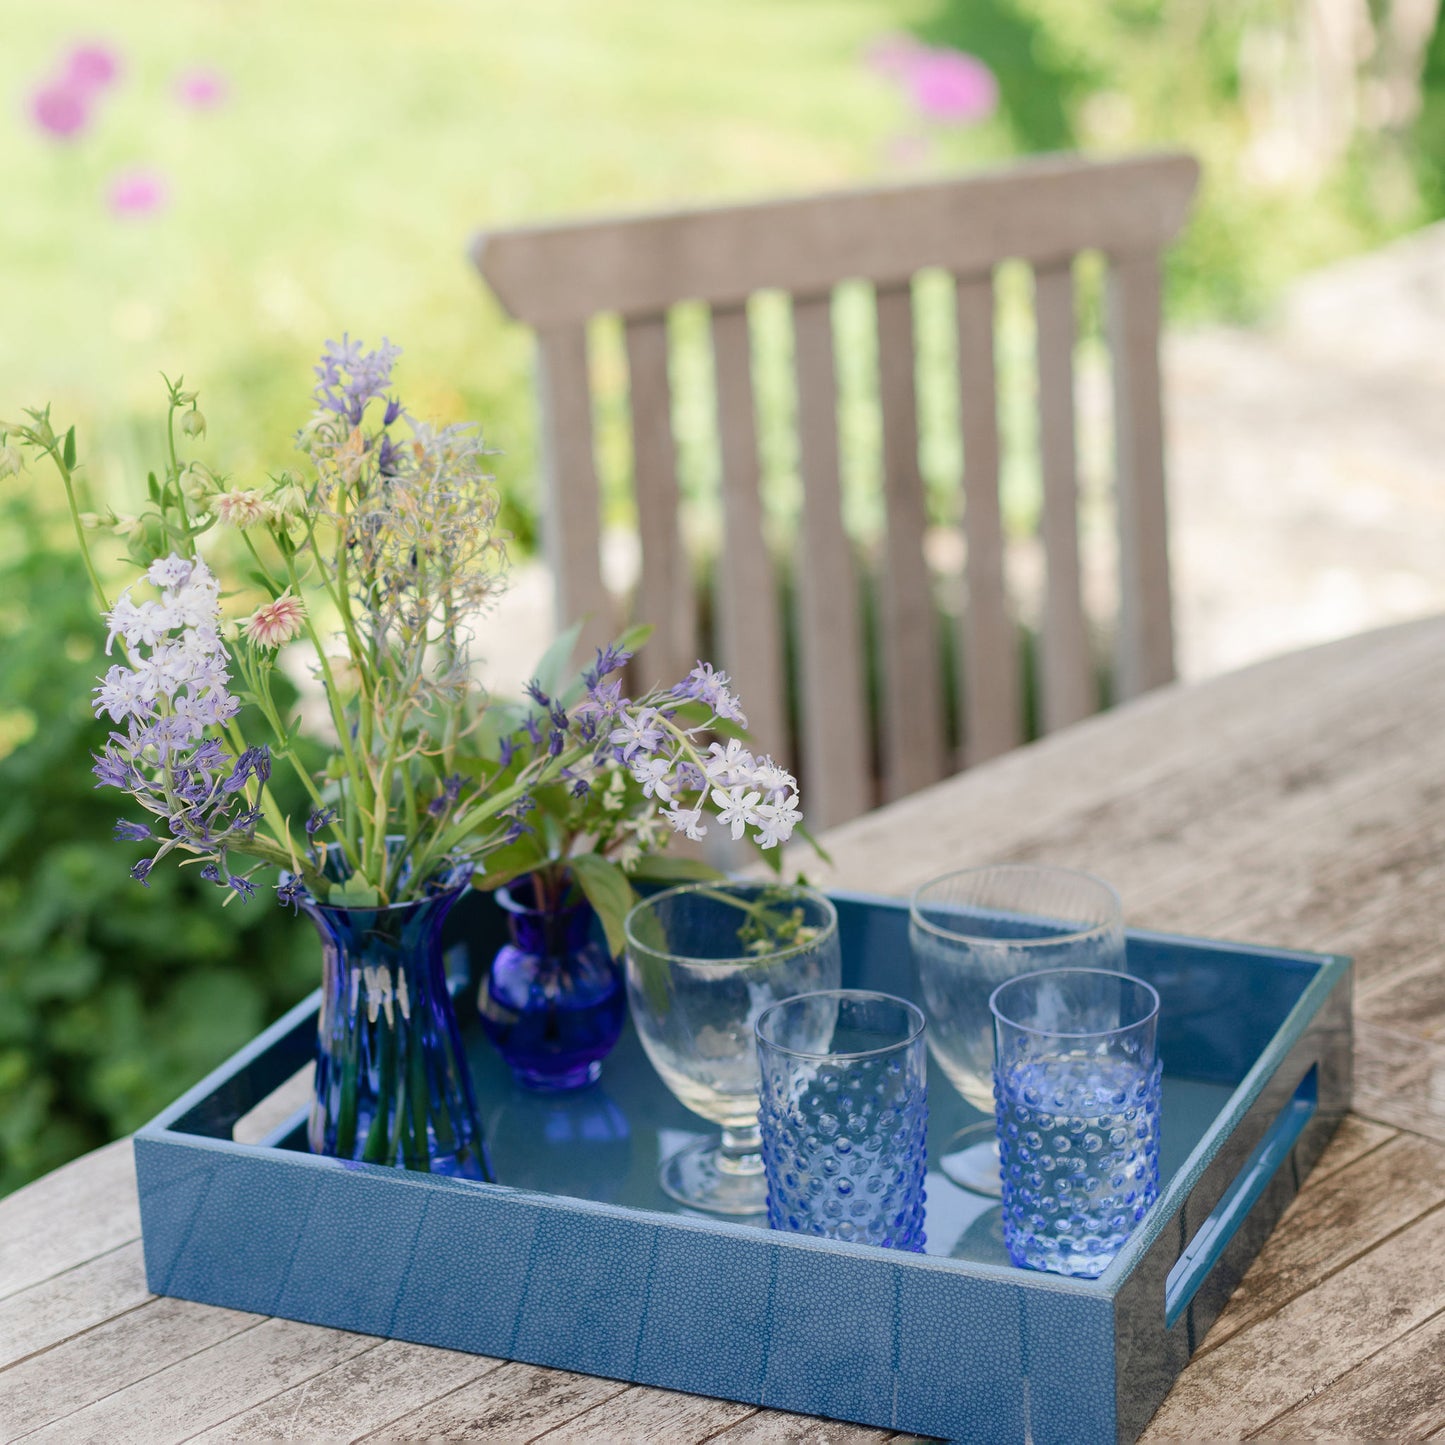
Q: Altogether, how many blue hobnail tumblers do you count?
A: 2